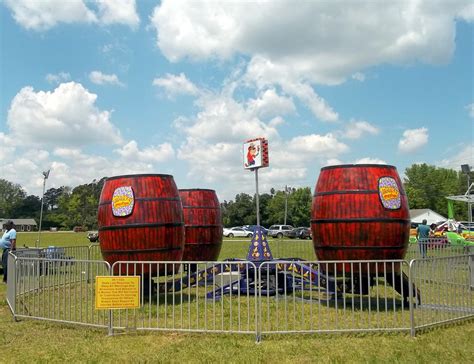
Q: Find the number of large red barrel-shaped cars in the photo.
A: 3